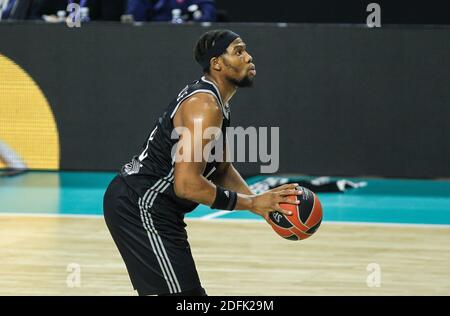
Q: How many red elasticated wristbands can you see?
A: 0